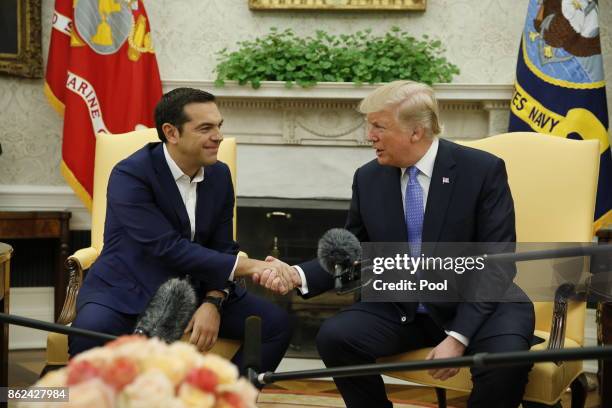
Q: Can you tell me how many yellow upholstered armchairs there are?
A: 2